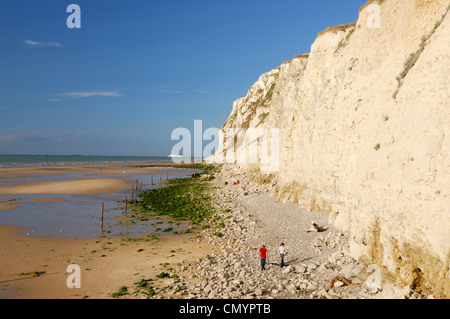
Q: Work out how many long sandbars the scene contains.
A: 2